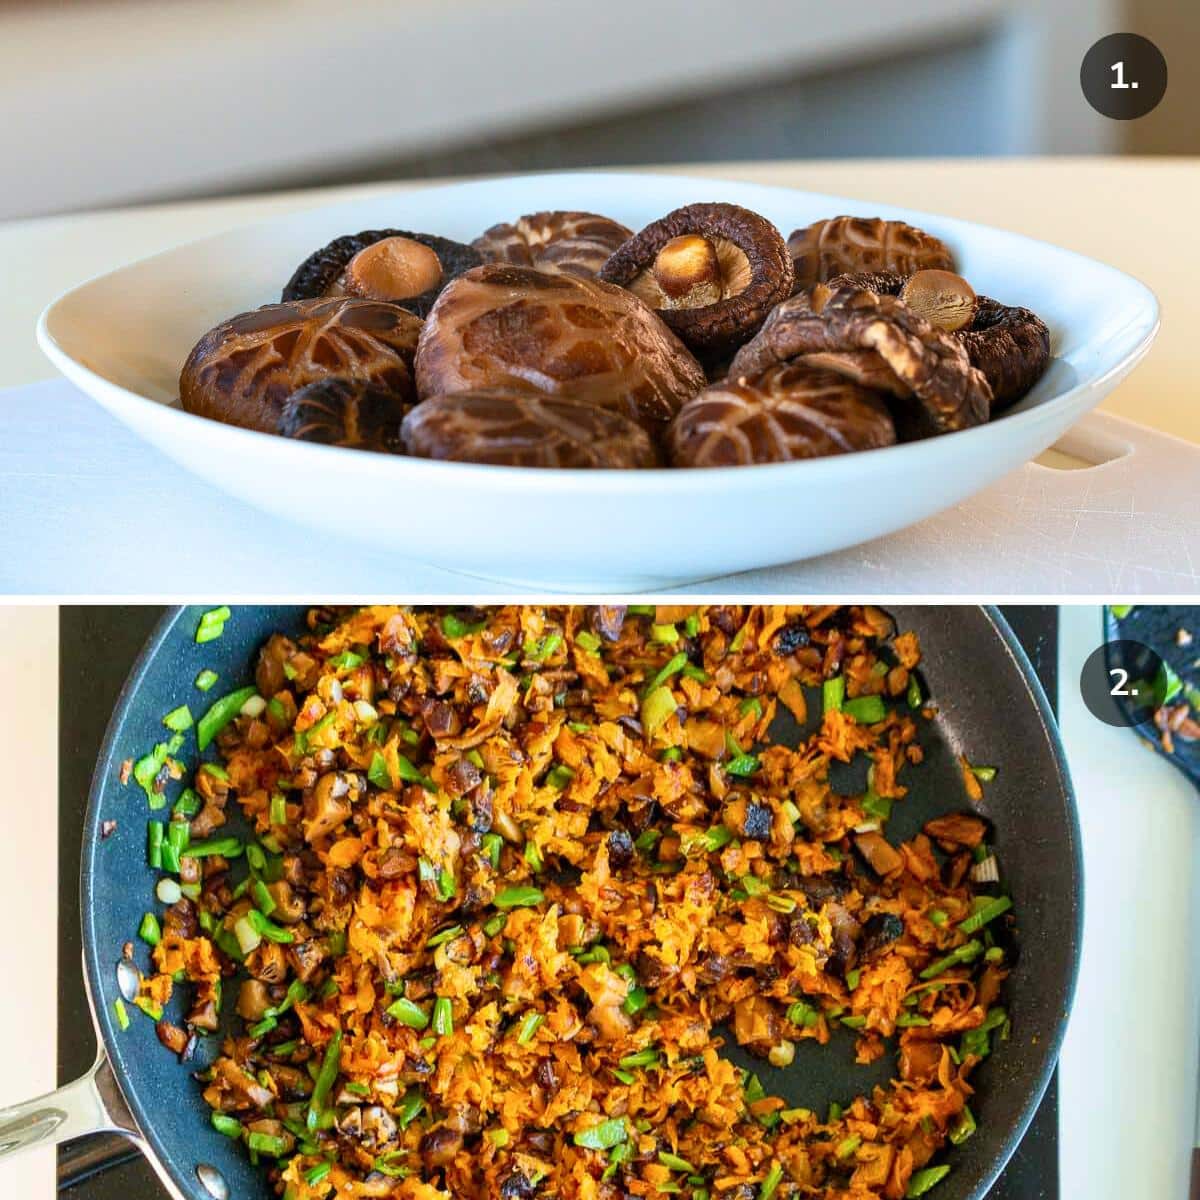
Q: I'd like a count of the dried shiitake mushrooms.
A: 11